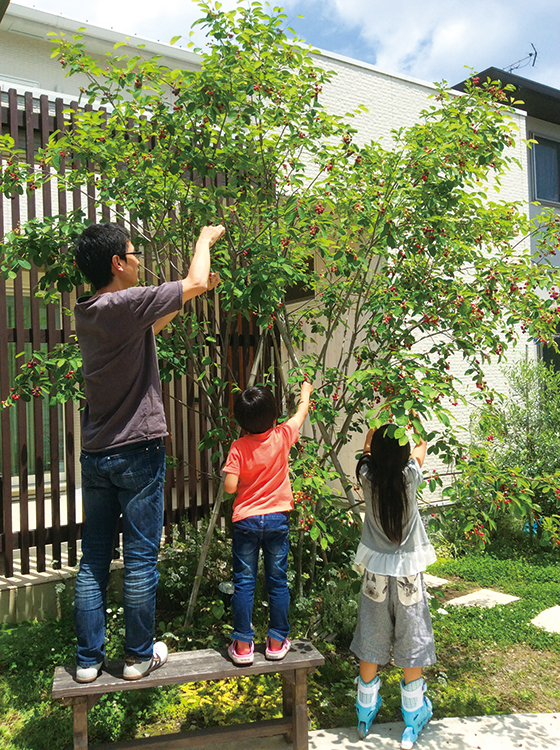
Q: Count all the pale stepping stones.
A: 3